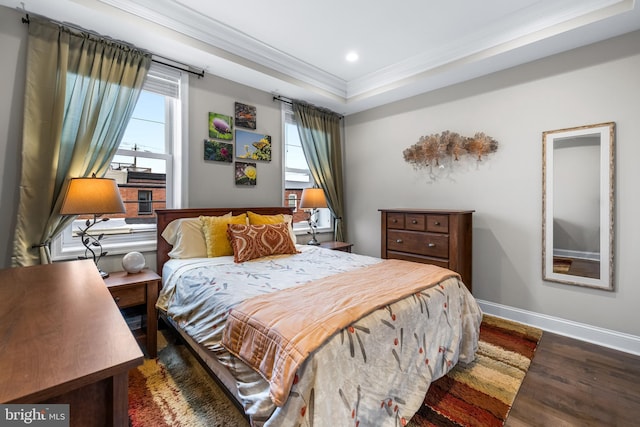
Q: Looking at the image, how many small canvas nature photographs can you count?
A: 5